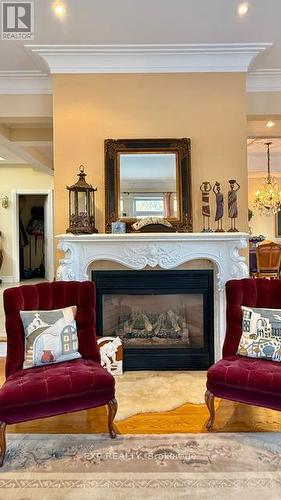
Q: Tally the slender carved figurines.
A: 3